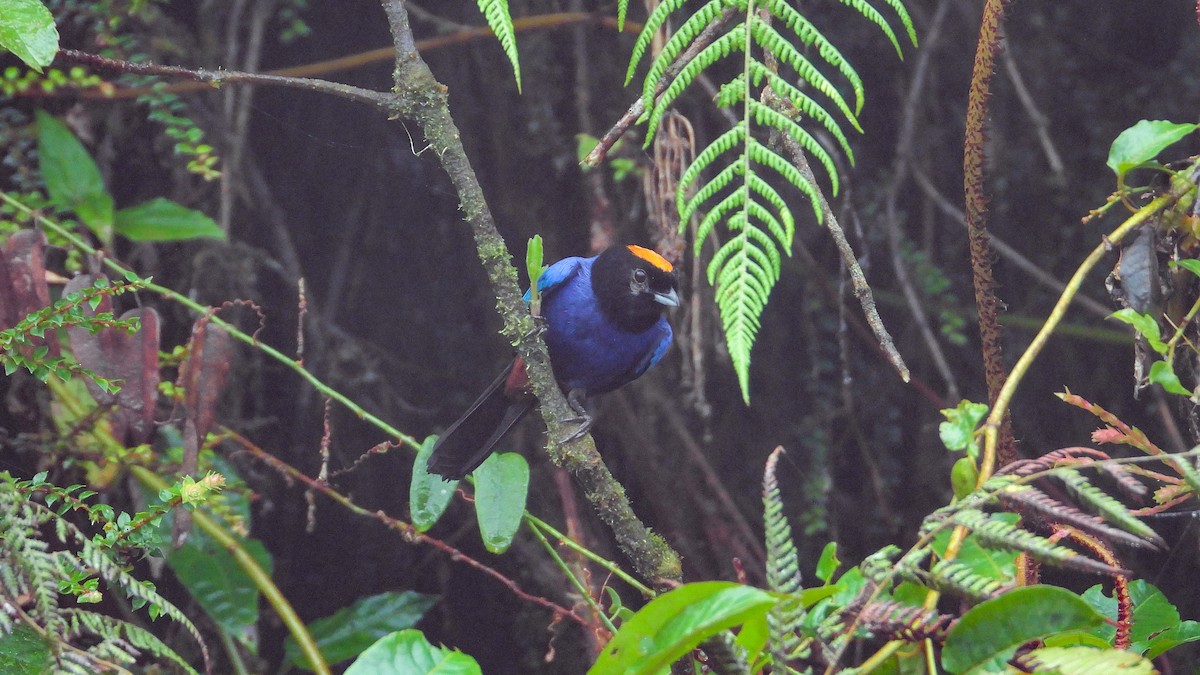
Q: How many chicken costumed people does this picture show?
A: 0